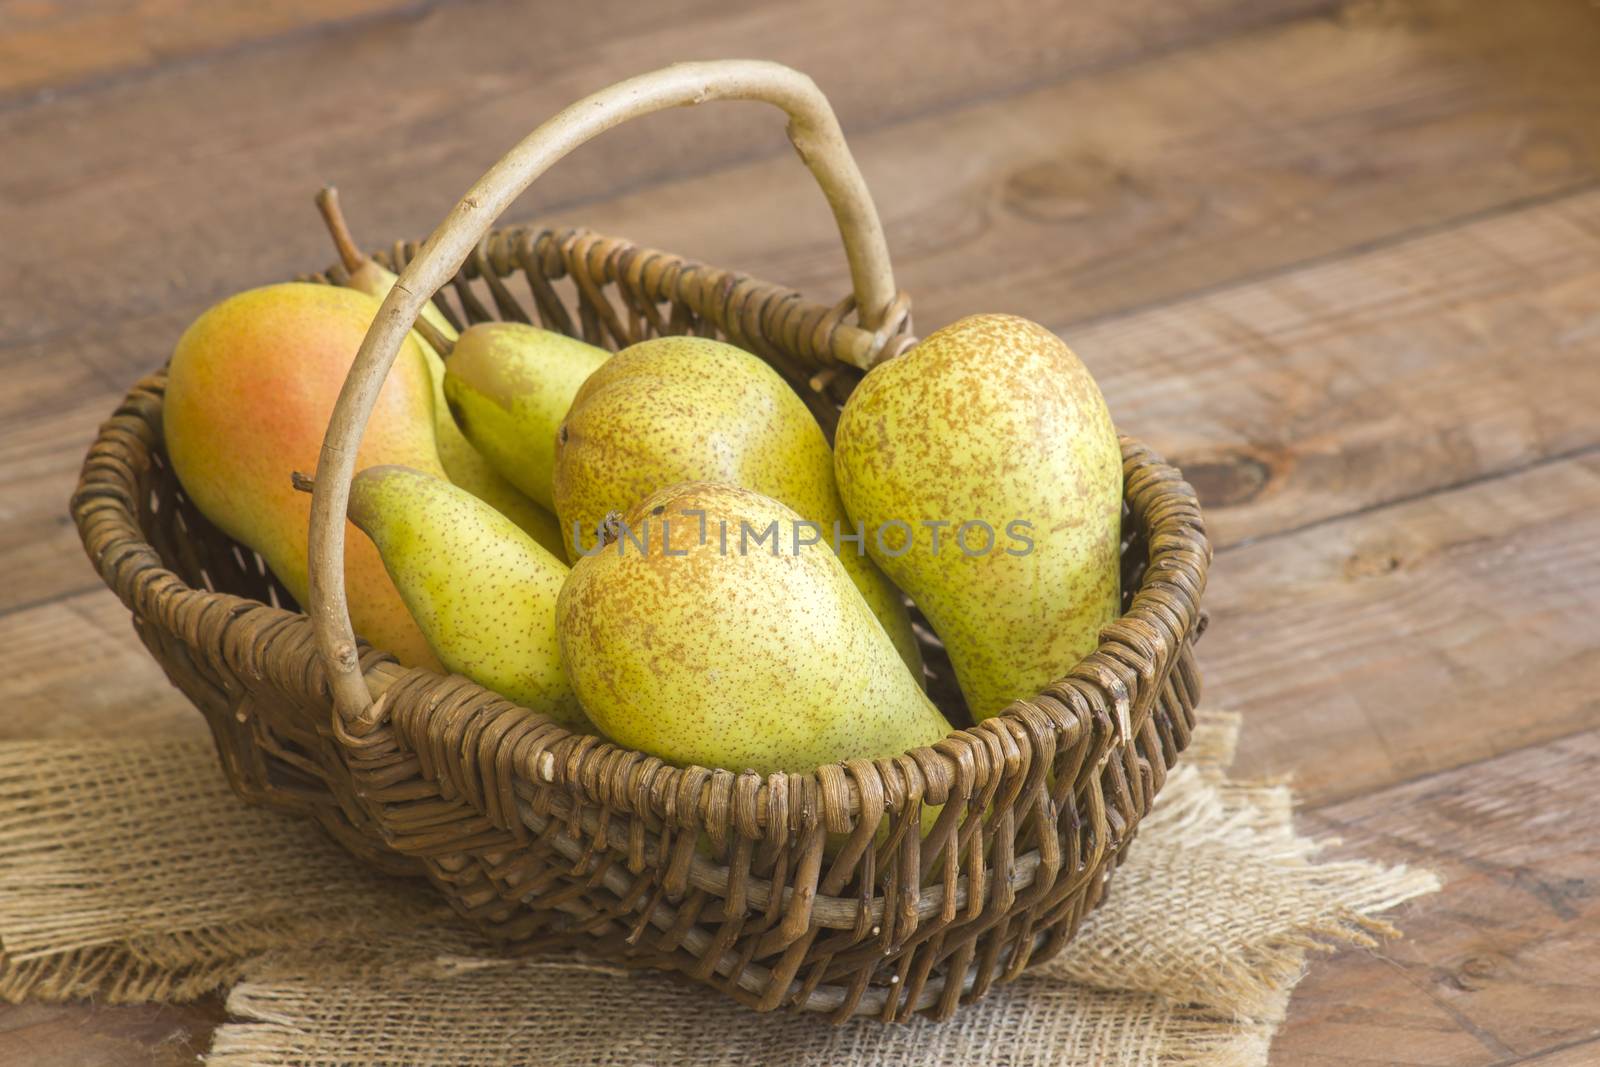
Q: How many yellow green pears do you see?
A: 6